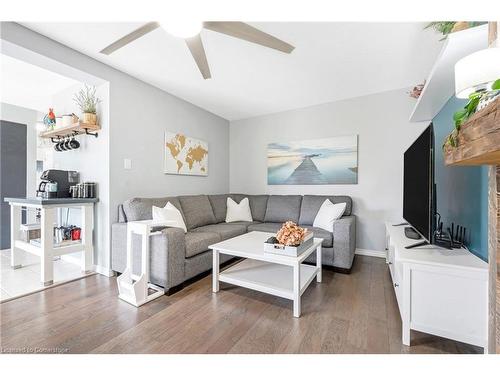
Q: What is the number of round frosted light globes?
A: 1